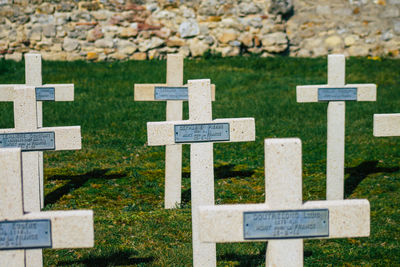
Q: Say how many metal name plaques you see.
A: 7